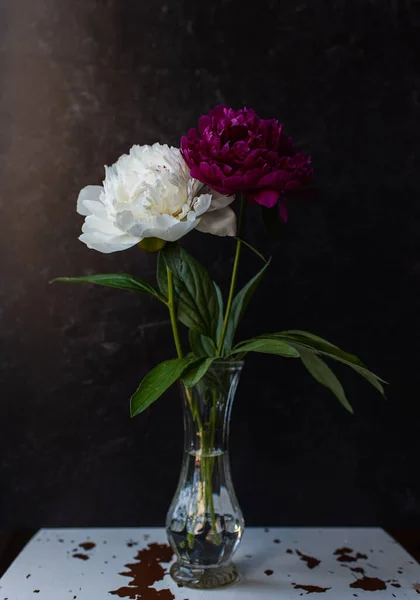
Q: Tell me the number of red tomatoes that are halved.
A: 0